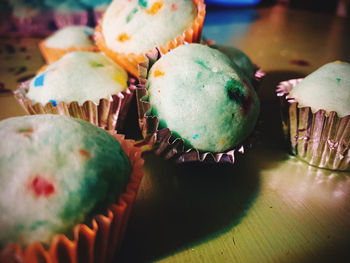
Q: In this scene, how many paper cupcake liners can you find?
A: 3